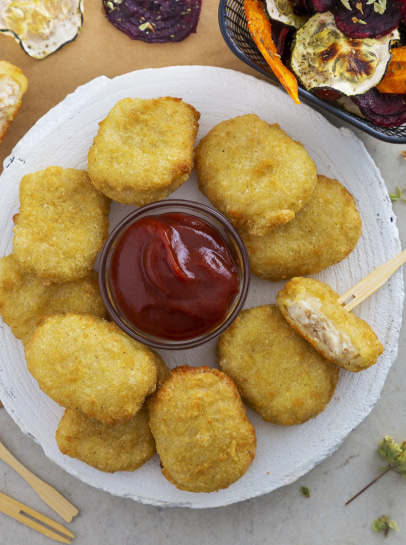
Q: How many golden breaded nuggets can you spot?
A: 11